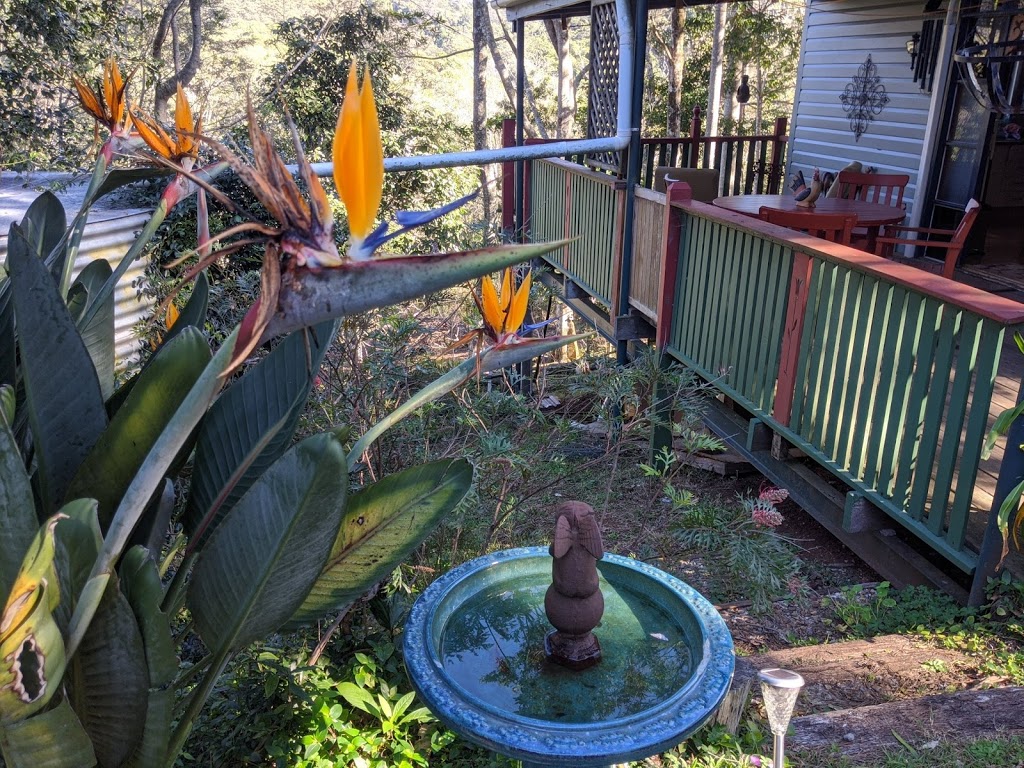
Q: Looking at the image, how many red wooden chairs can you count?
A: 3